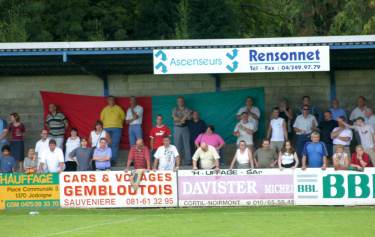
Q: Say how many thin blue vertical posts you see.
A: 3